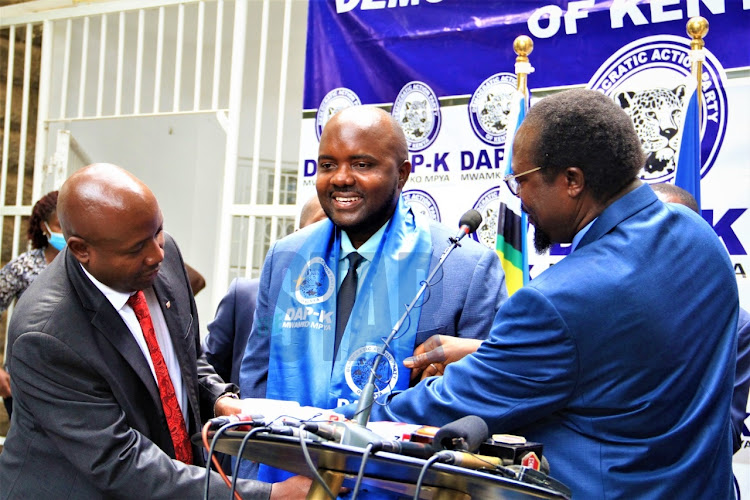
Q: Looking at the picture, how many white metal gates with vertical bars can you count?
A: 1